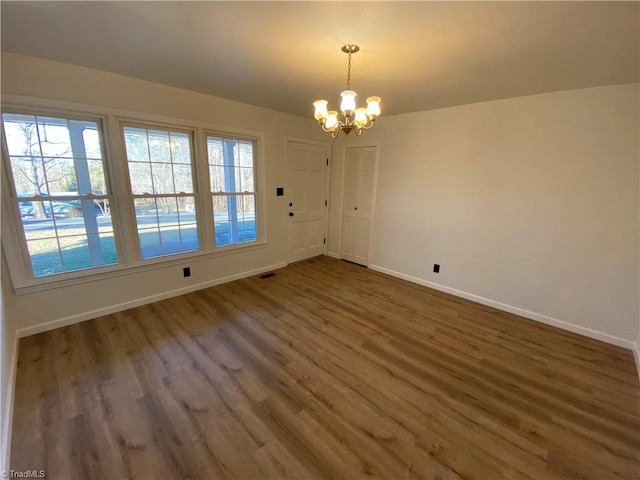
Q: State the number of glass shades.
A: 5